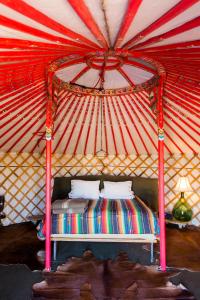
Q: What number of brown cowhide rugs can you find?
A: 3